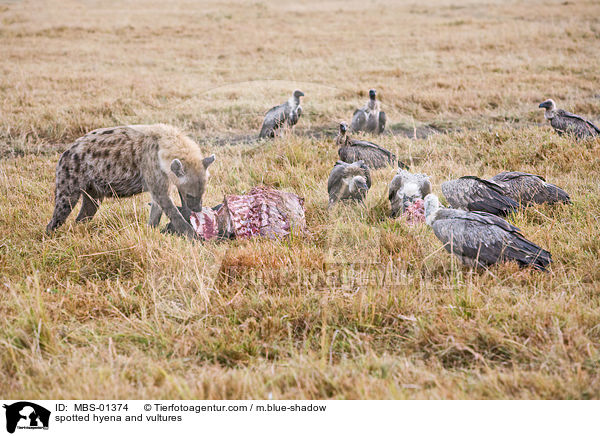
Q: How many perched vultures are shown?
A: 9